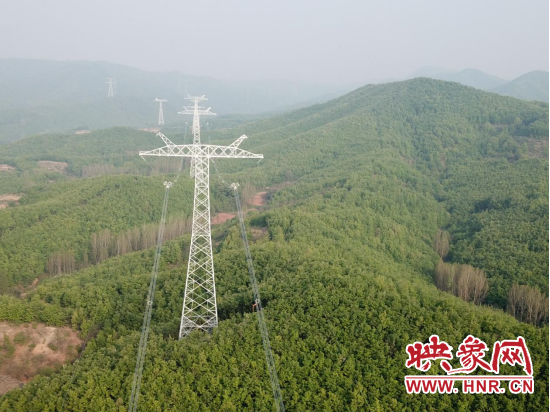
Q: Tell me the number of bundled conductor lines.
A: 2